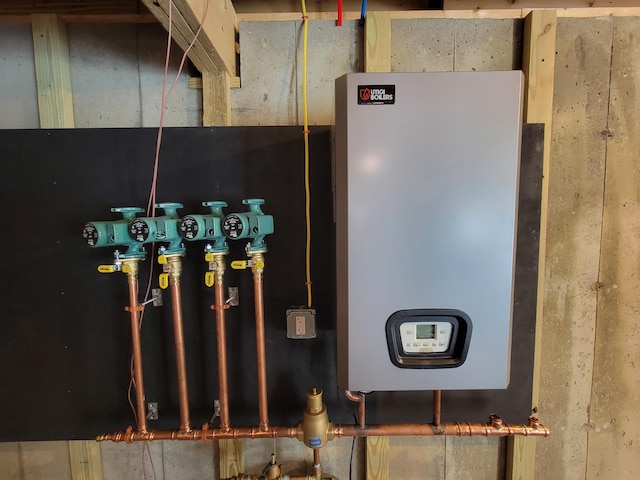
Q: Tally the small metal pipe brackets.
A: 4